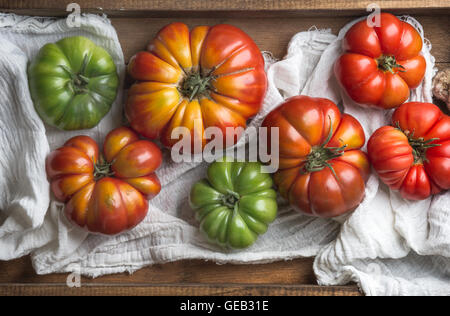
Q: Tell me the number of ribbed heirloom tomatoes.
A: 7